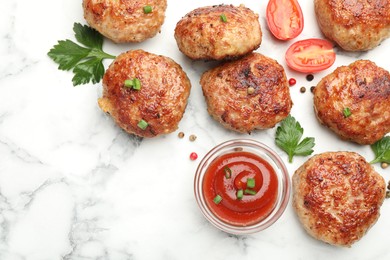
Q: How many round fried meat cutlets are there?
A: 7